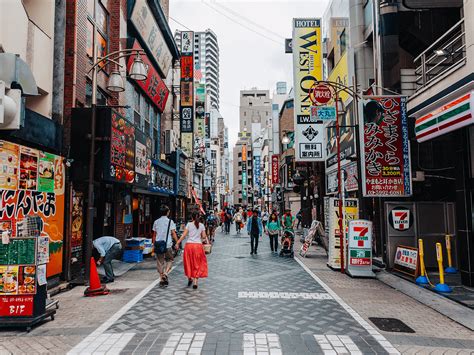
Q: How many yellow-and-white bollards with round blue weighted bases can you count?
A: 3